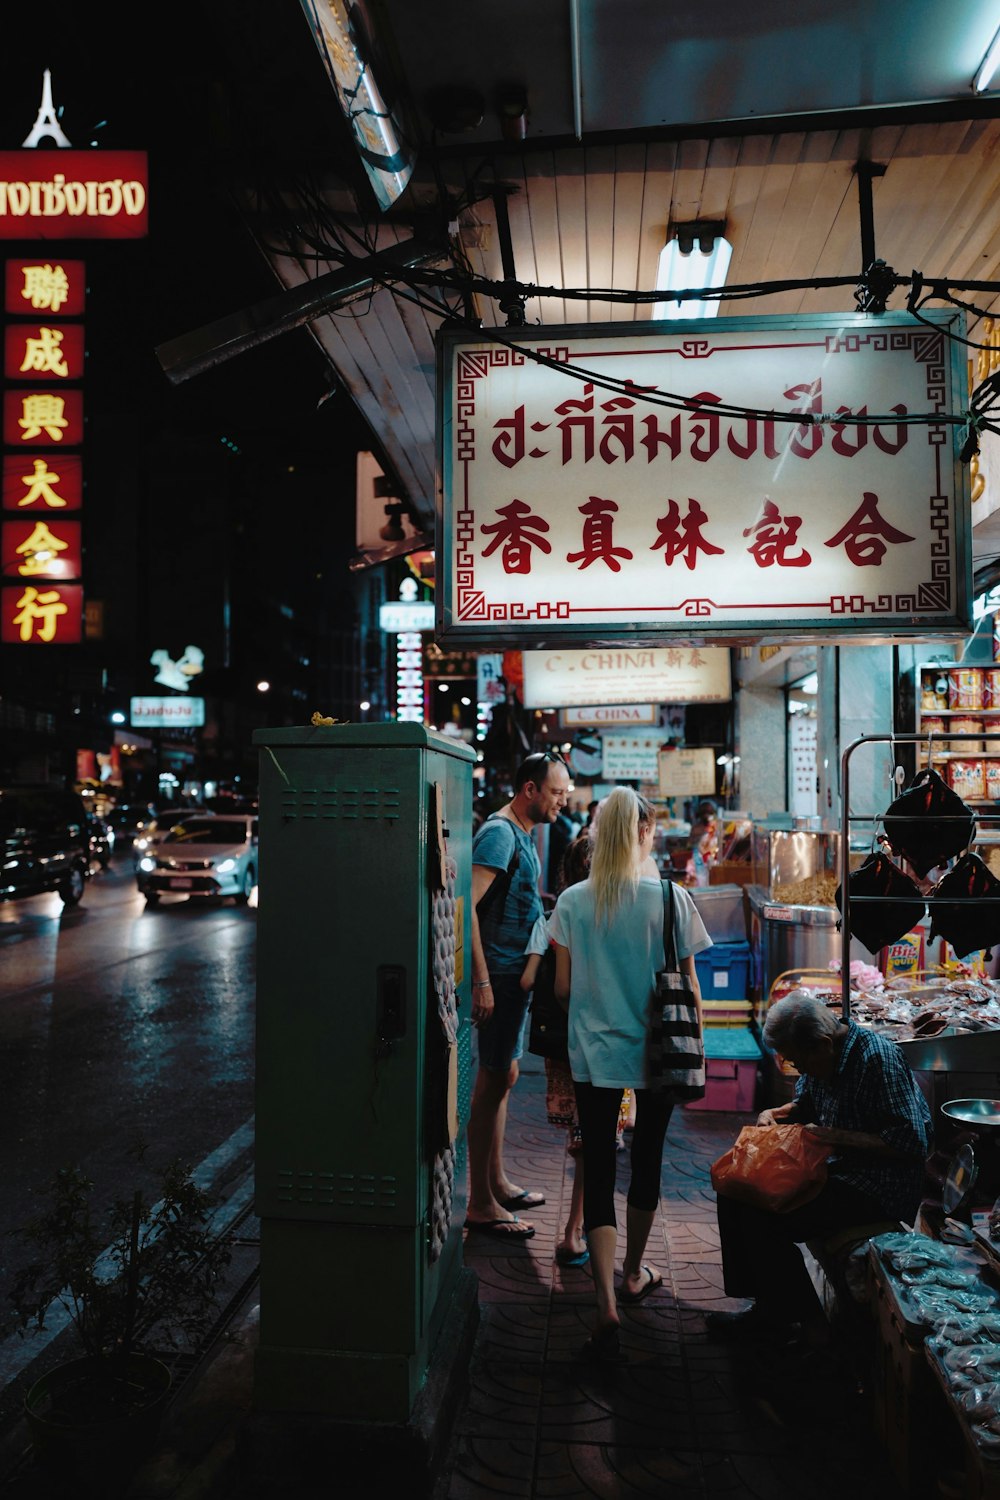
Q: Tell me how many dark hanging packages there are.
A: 3